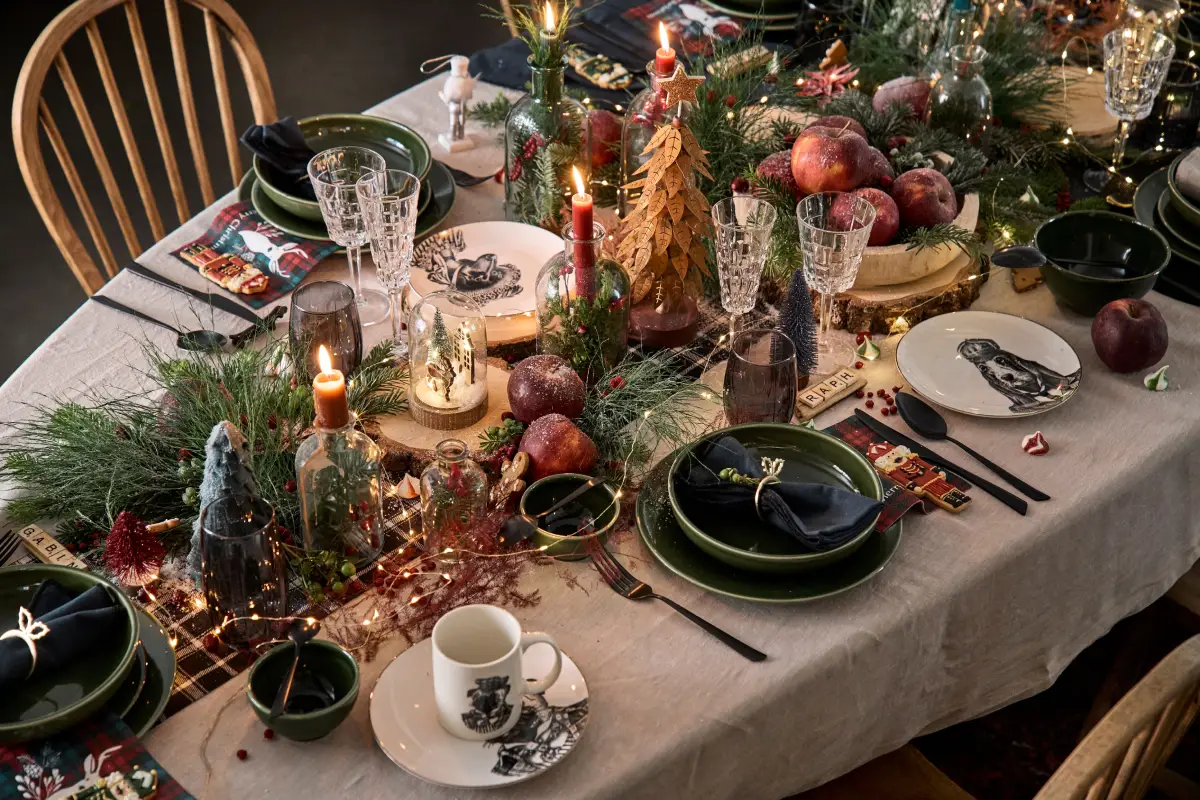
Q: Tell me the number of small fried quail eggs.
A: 0